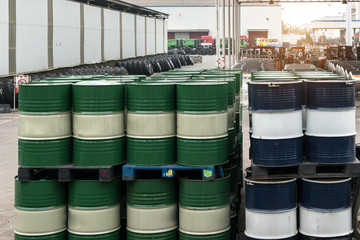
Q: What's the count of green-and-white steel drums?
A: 8